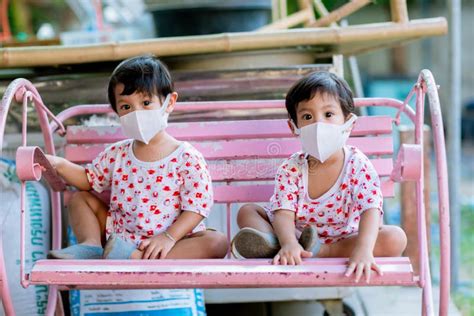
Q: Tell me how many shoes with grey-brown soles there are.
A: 2